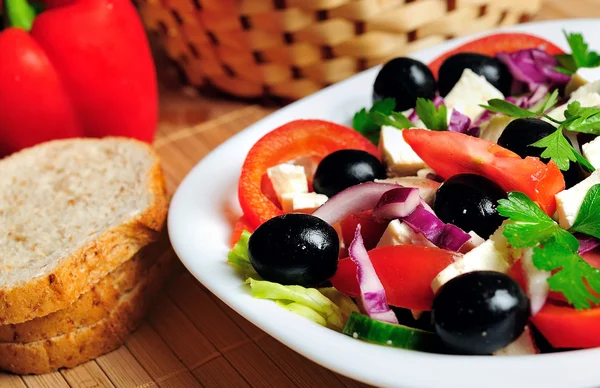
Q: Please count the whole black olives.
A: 7